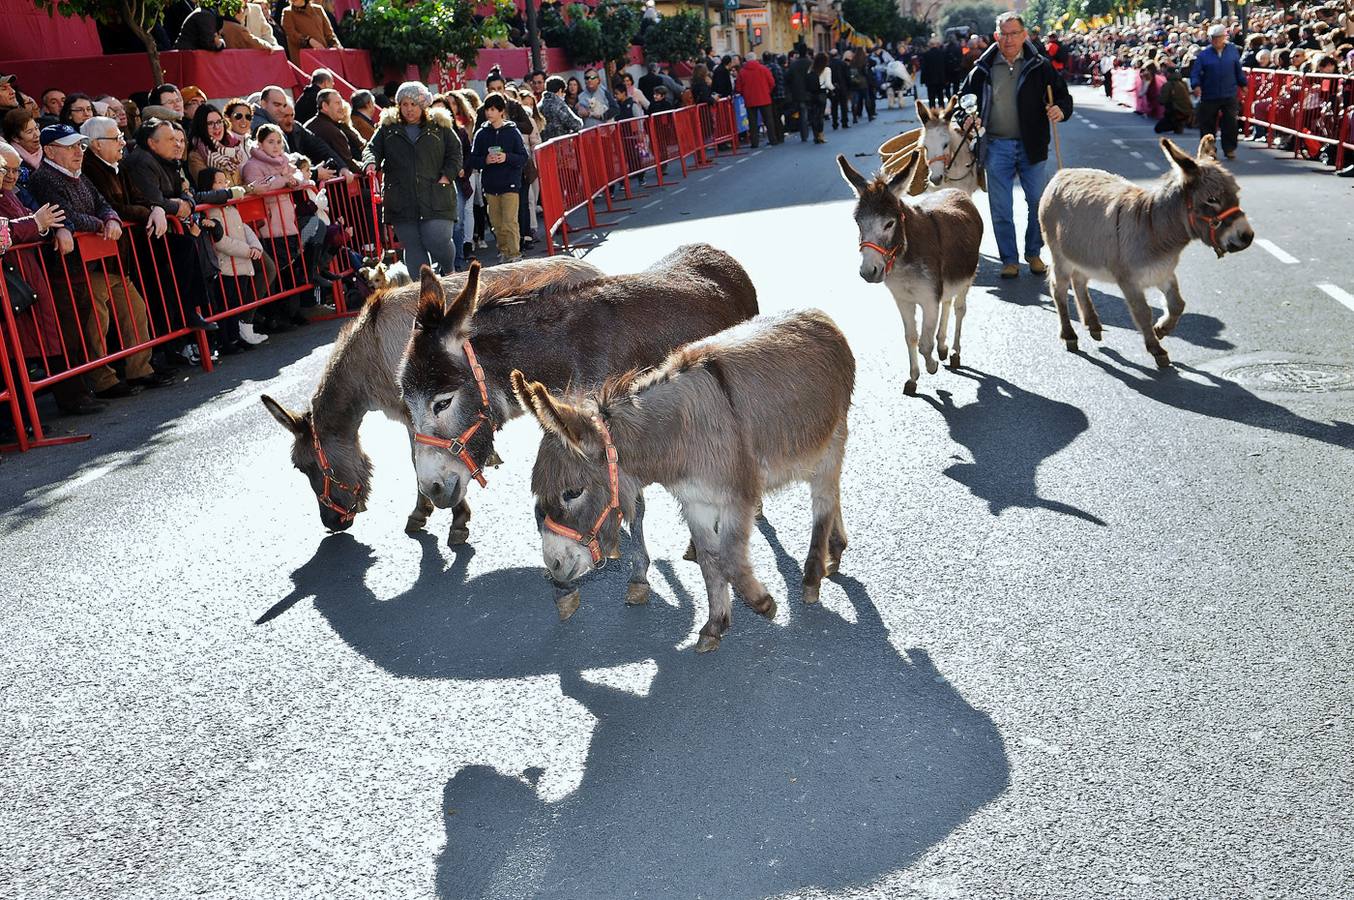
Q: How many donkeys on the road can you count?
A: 6